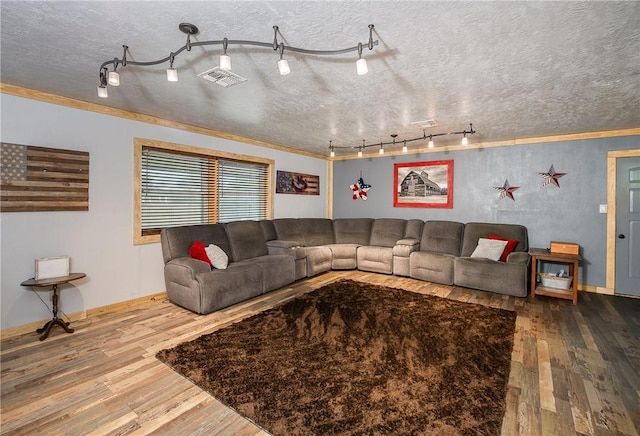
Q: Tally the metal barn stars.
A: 2